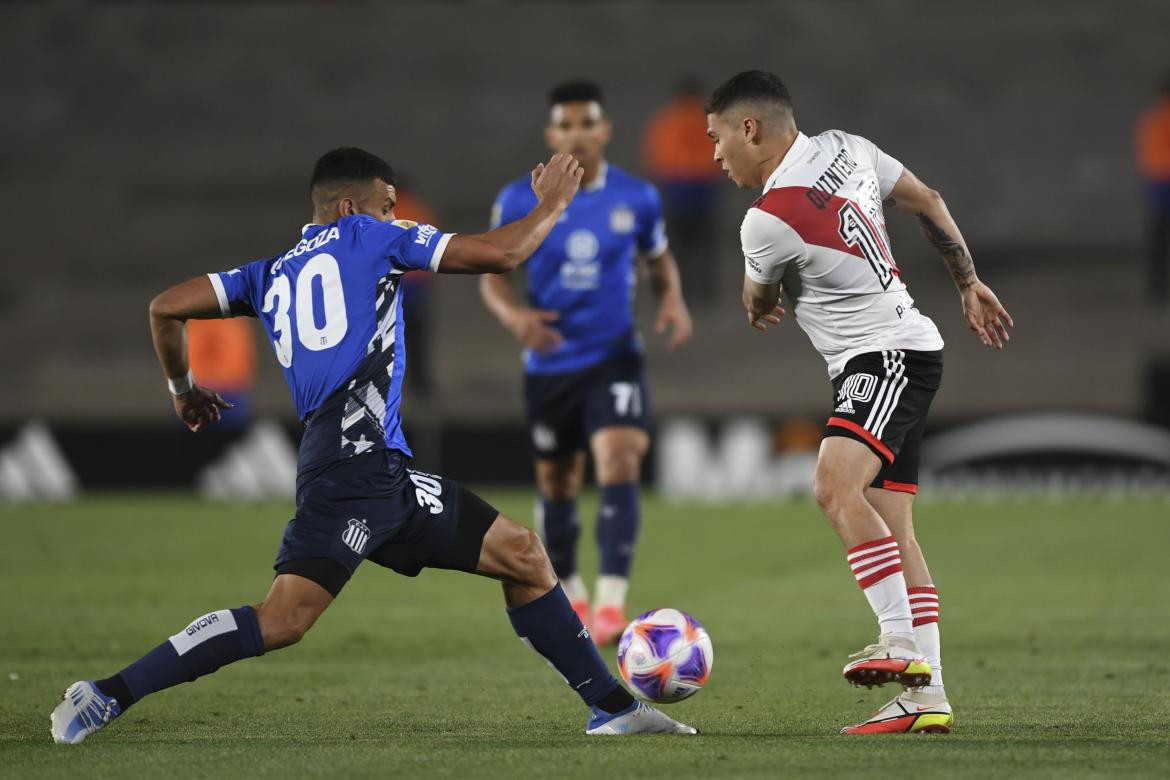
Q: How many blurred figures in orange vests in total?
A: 4